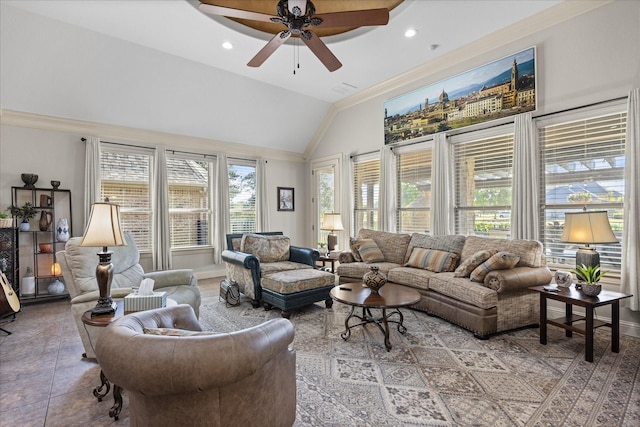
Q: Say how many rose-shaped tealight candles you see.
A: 0